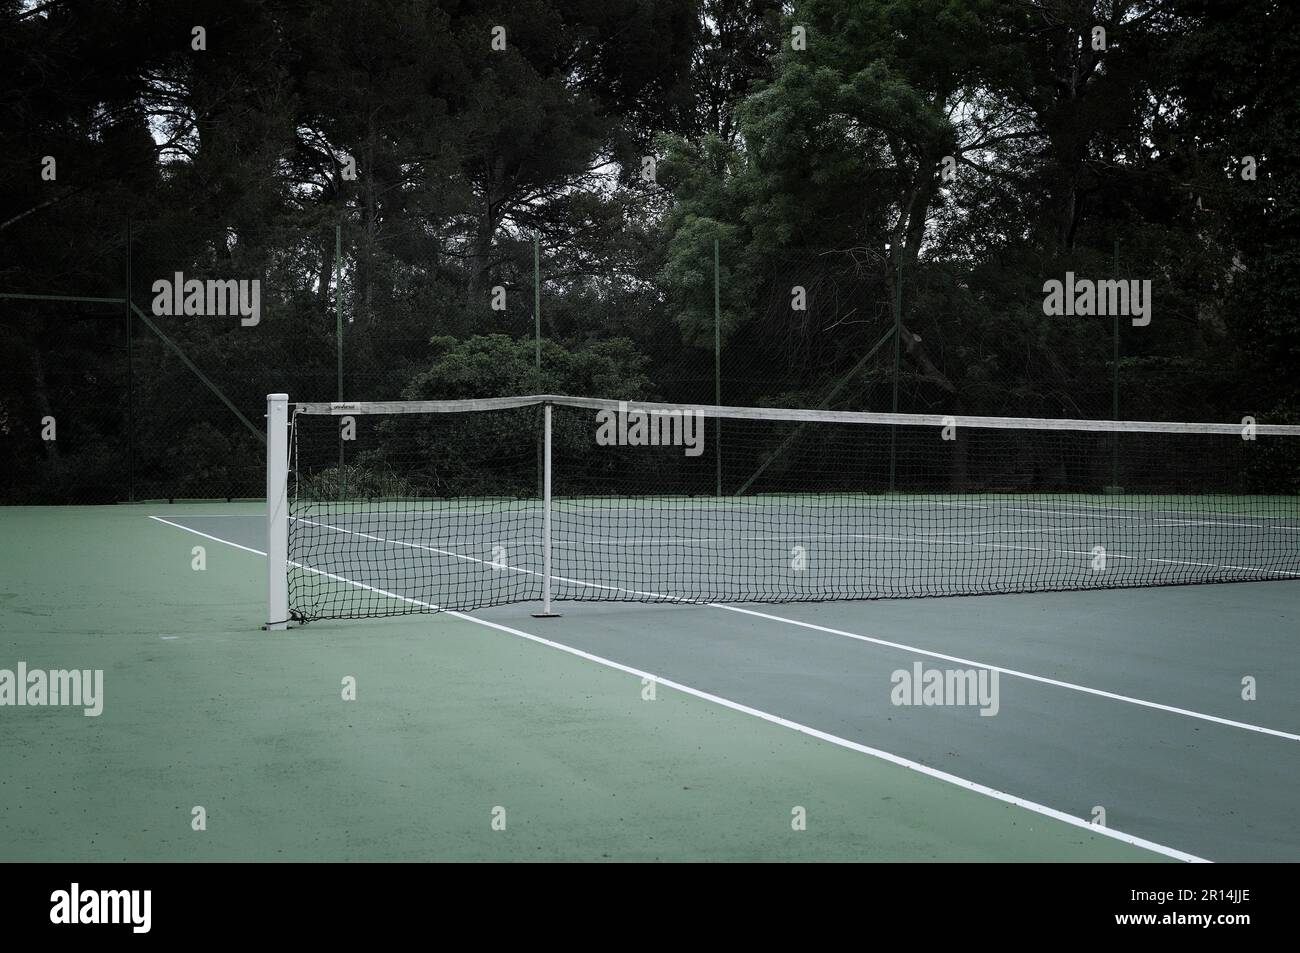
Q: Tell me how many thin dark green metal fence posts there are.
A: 6